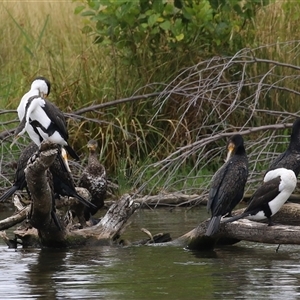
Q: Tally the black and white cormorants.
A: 3